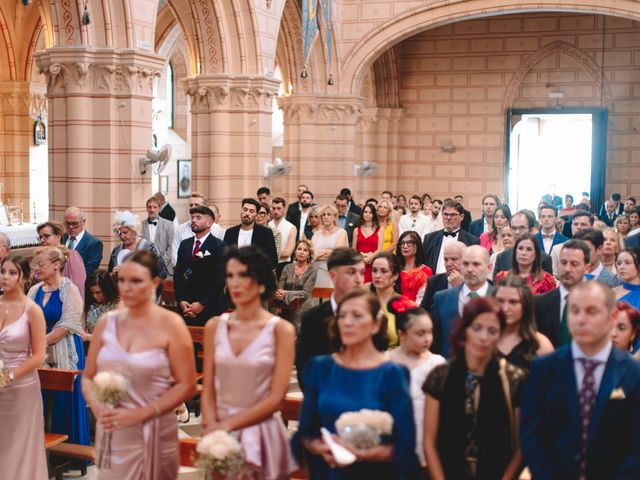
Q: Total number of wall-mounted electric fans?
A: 3